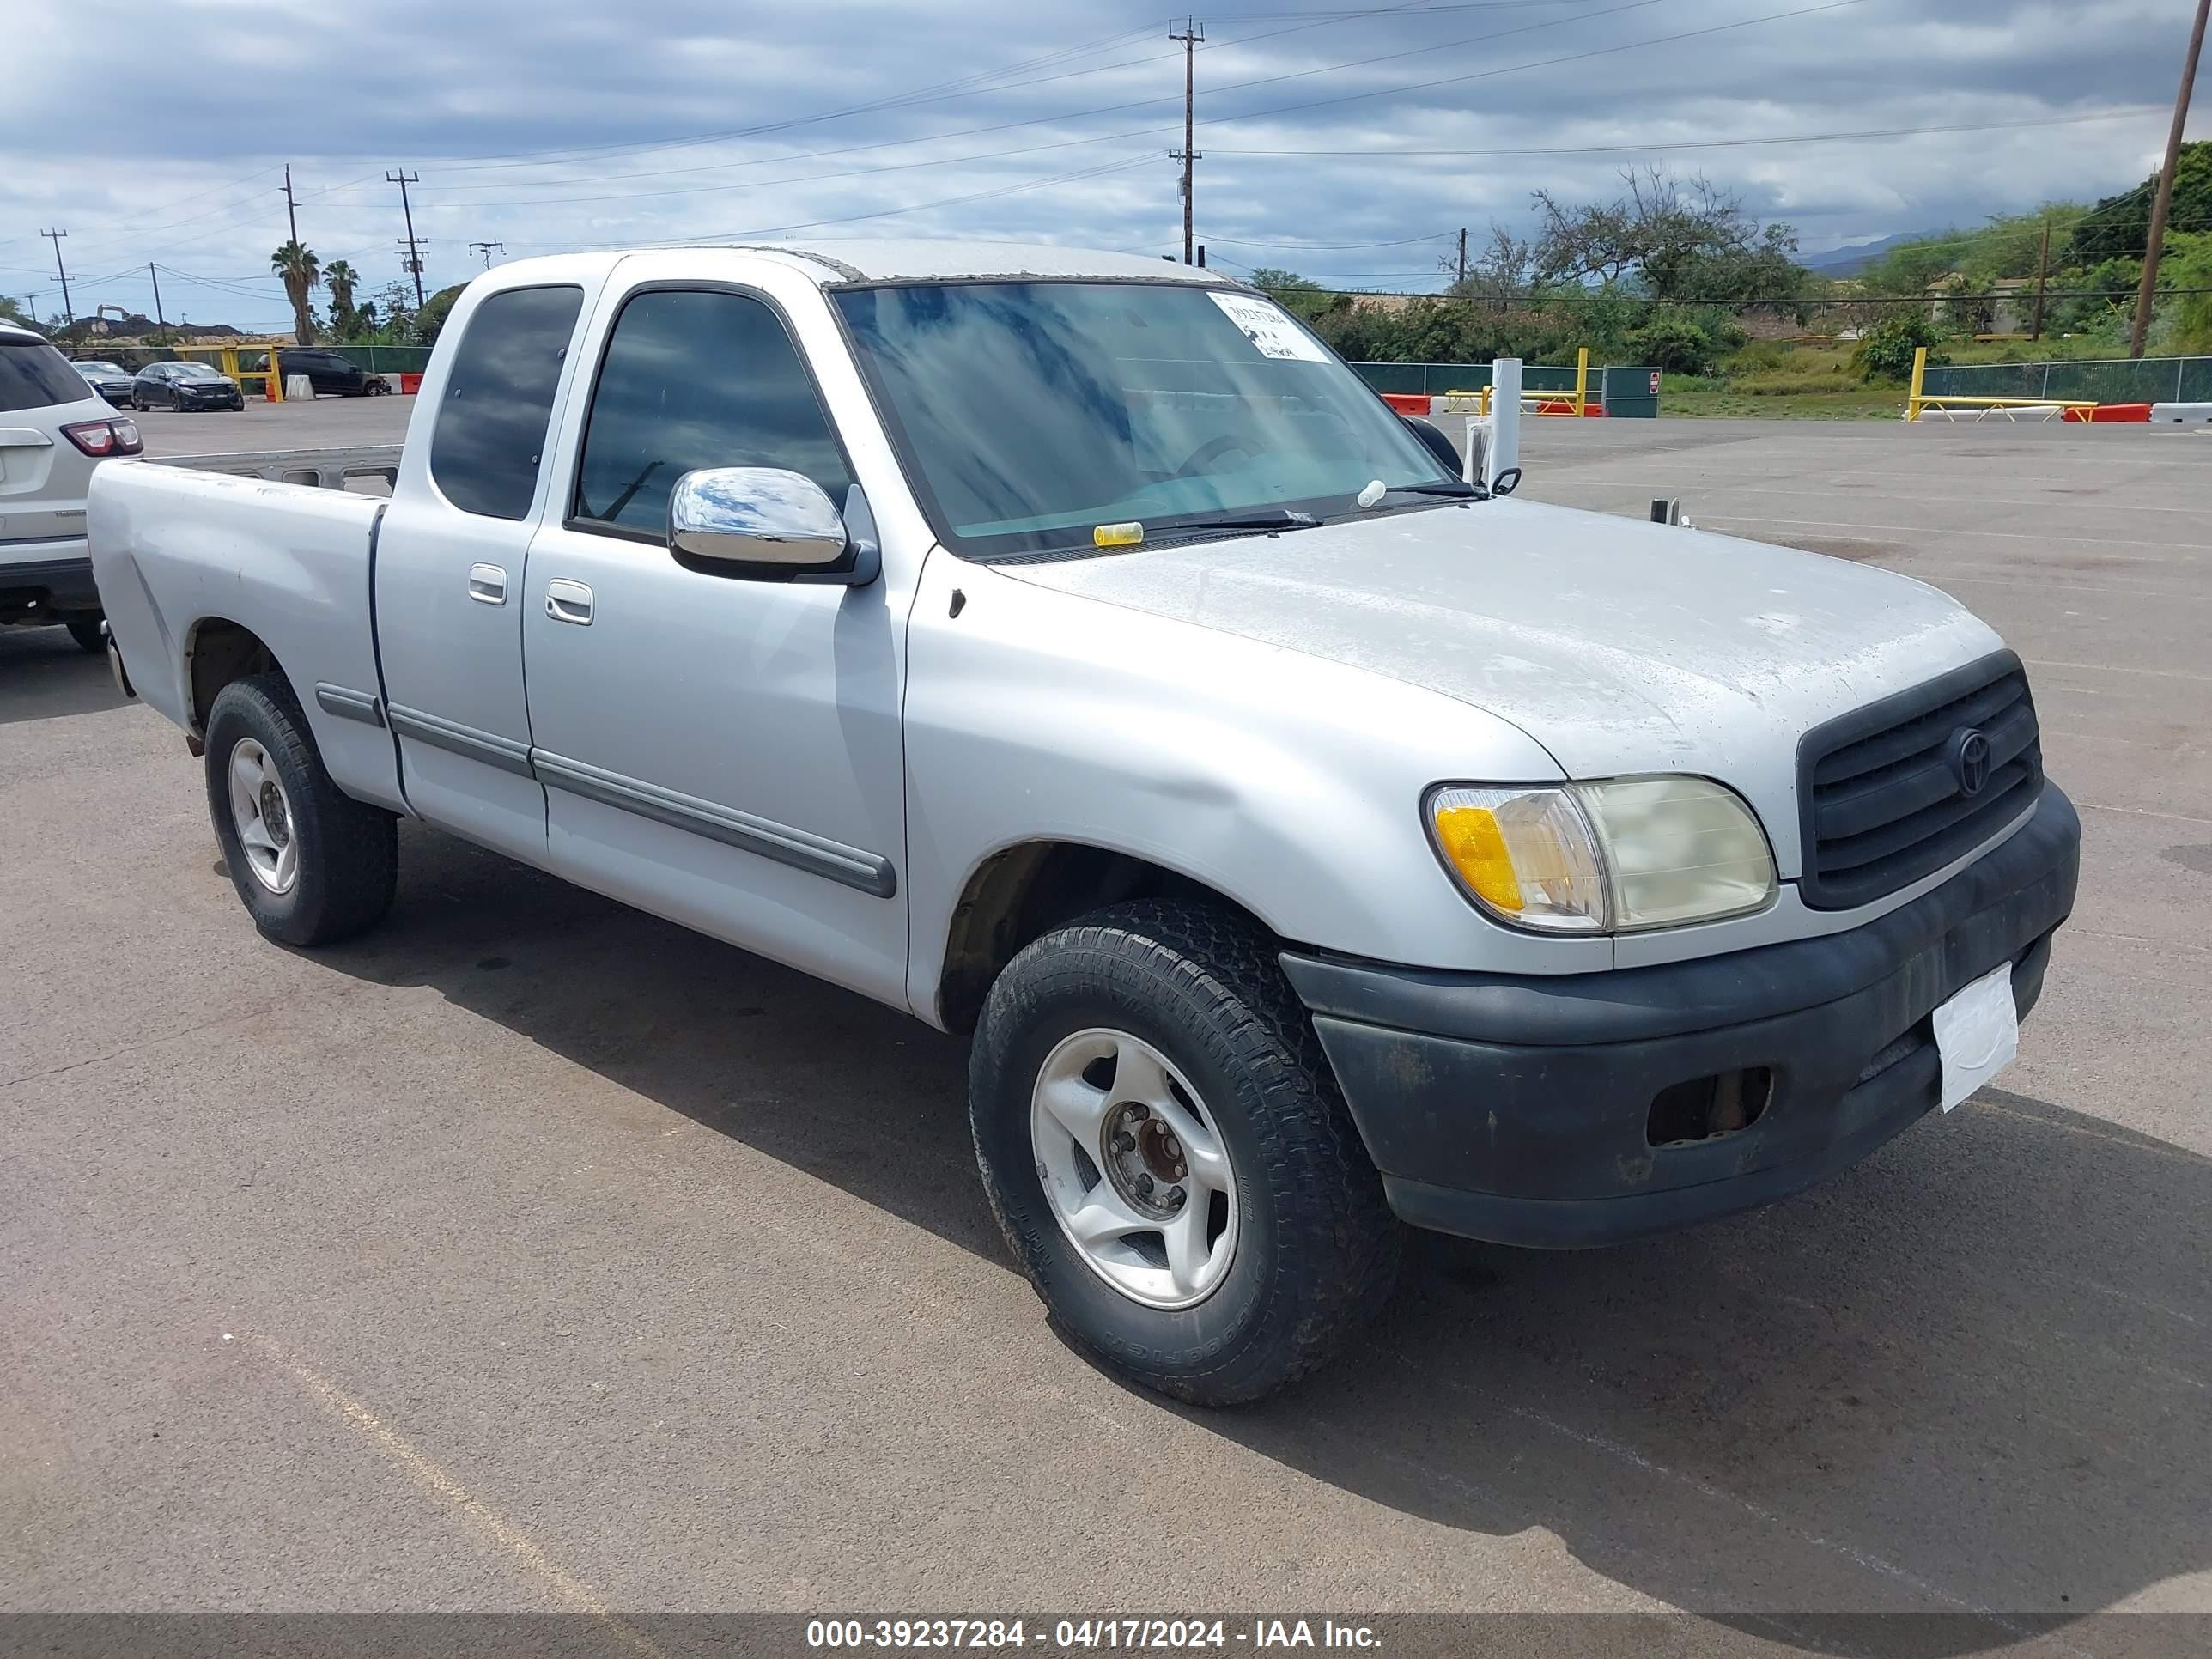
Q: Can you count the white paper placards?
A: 2